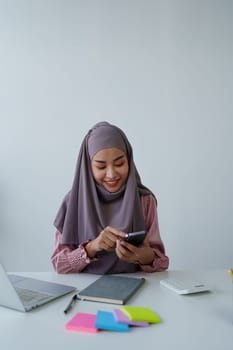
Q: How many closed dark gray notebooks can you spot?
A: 1